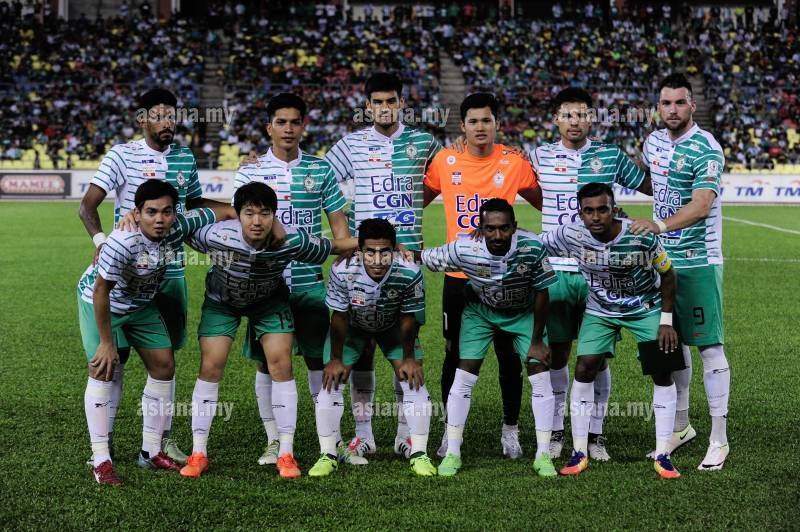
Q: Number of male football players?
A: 11